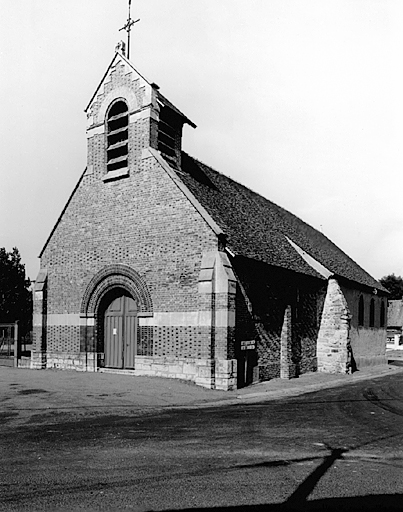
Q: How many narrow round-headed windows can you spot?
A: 3